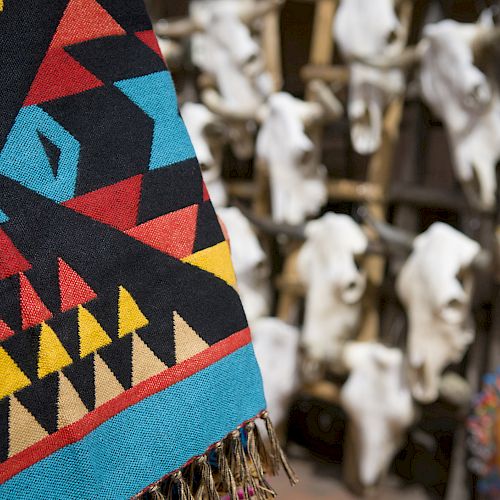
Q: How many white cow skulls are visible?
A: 10